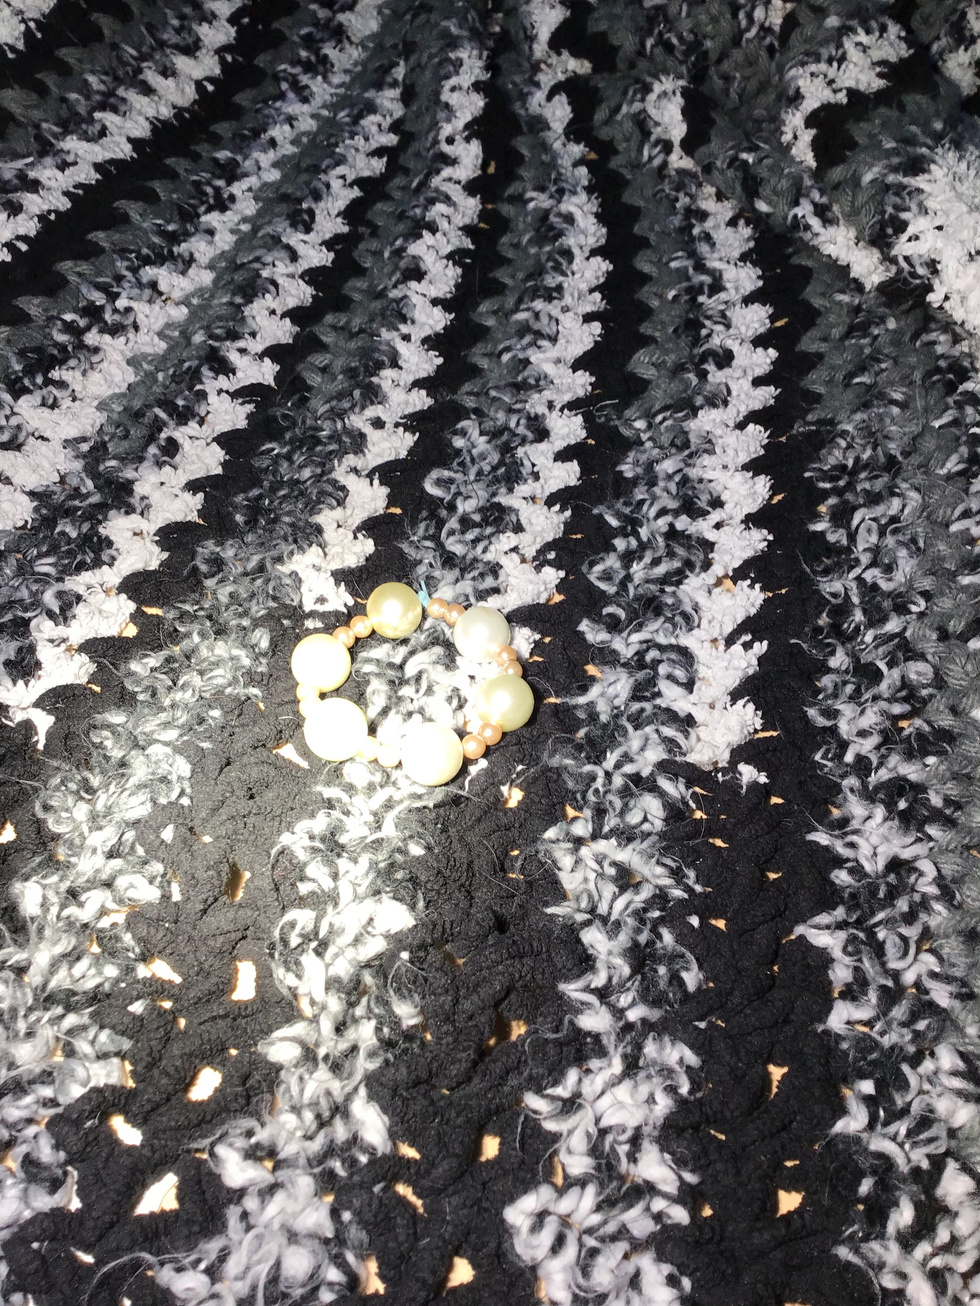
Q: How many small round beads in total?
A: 12